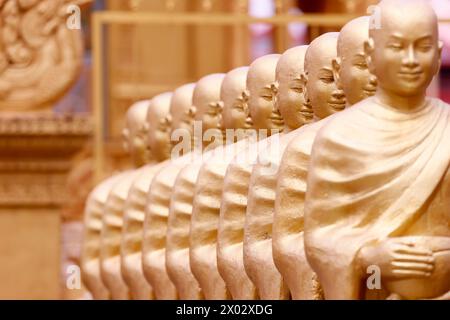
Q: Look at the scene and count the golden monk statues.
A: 10